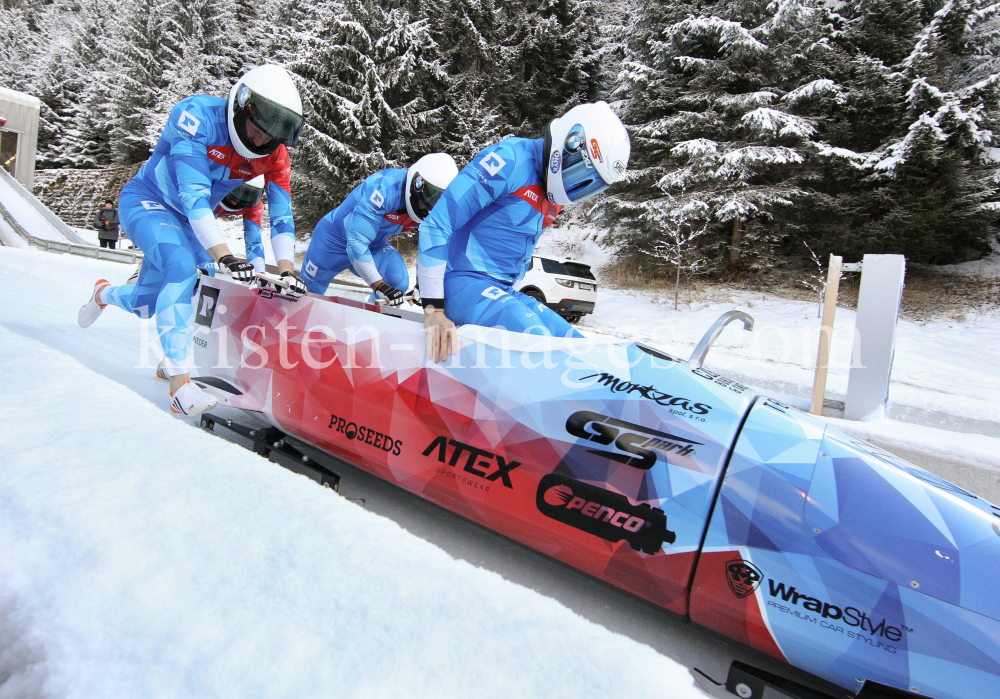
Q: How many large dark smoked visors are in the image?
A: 3